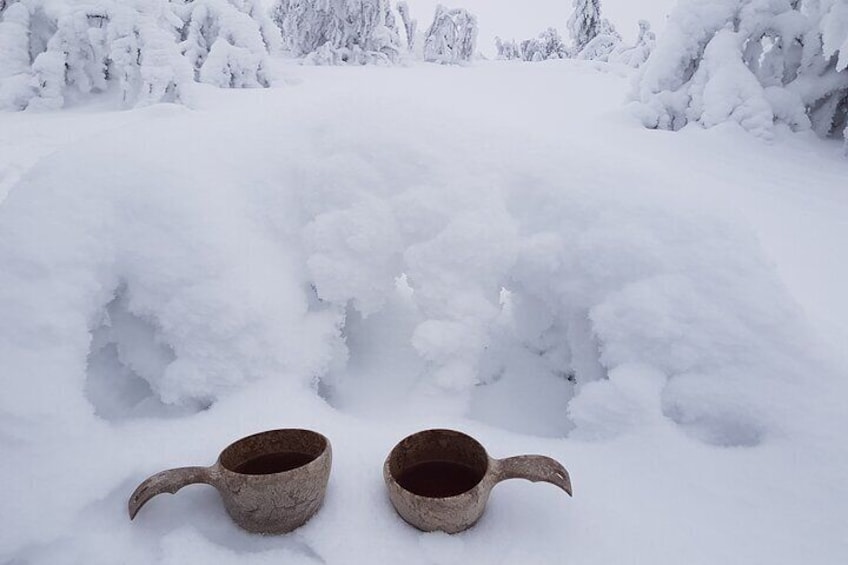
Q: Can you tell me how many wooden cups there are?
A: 2